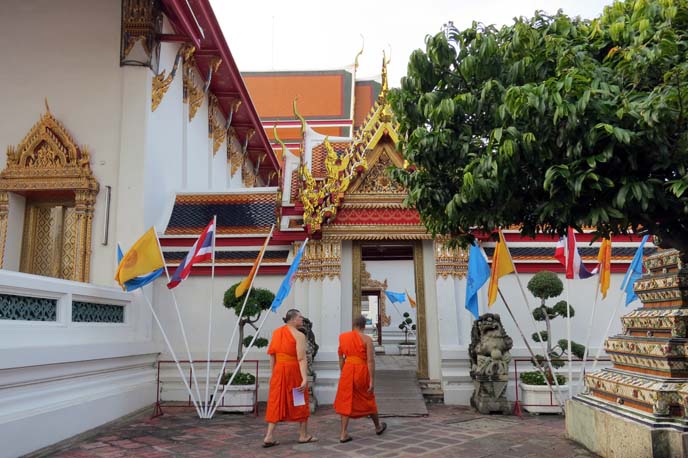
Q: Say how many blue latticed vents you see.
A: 2